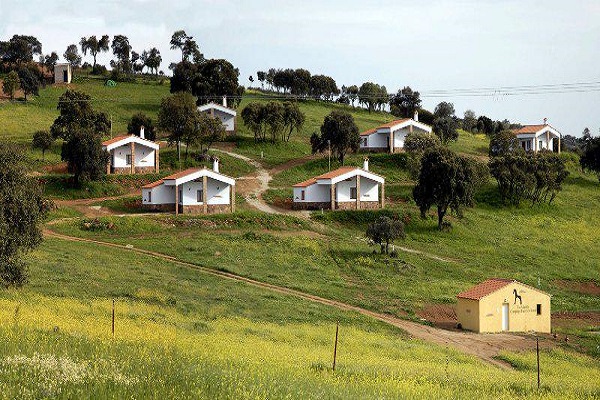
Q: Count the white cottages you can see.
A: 6